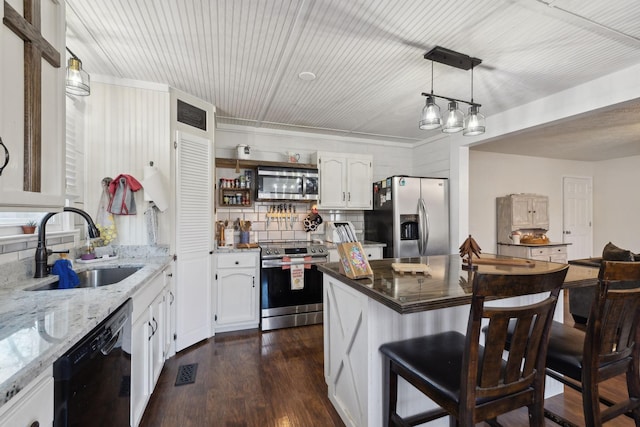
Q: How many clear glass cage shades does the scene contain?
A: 4